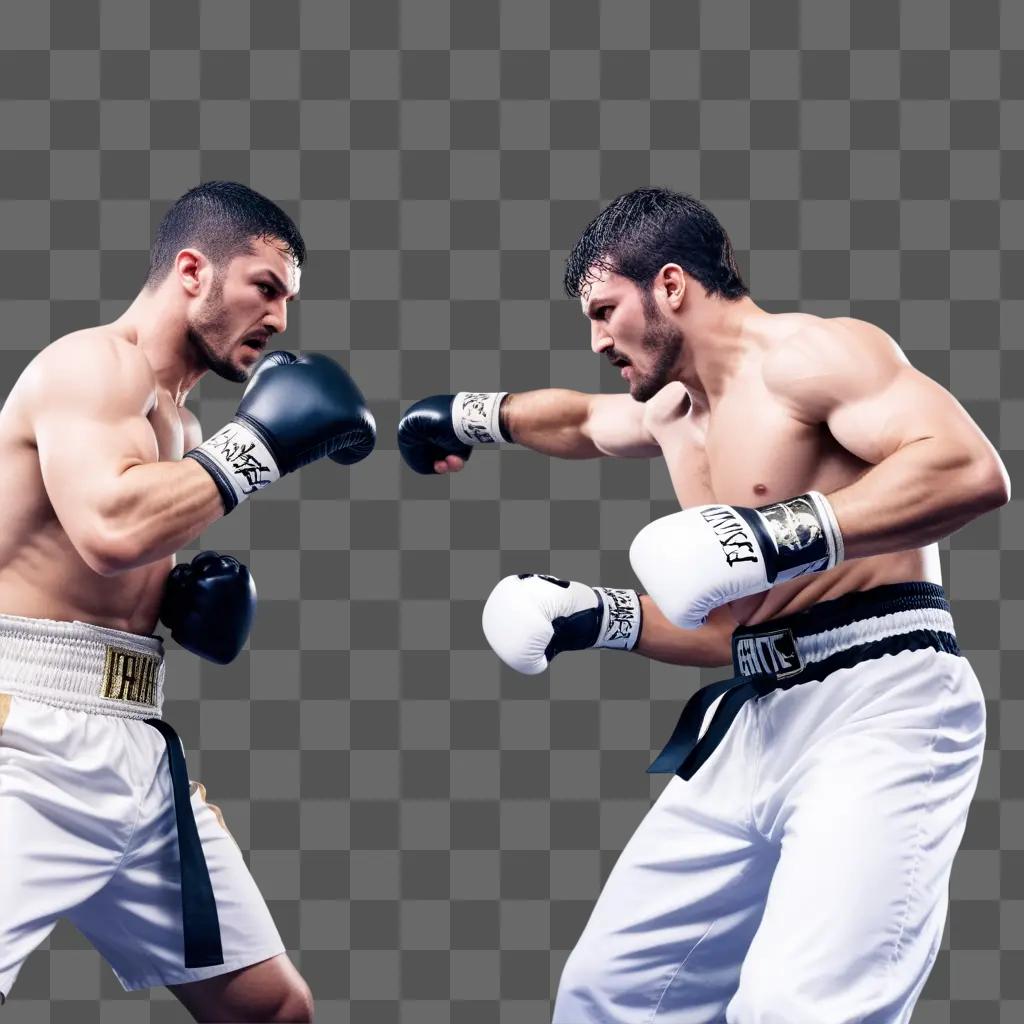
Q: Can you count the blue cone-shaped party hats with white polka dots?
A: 0